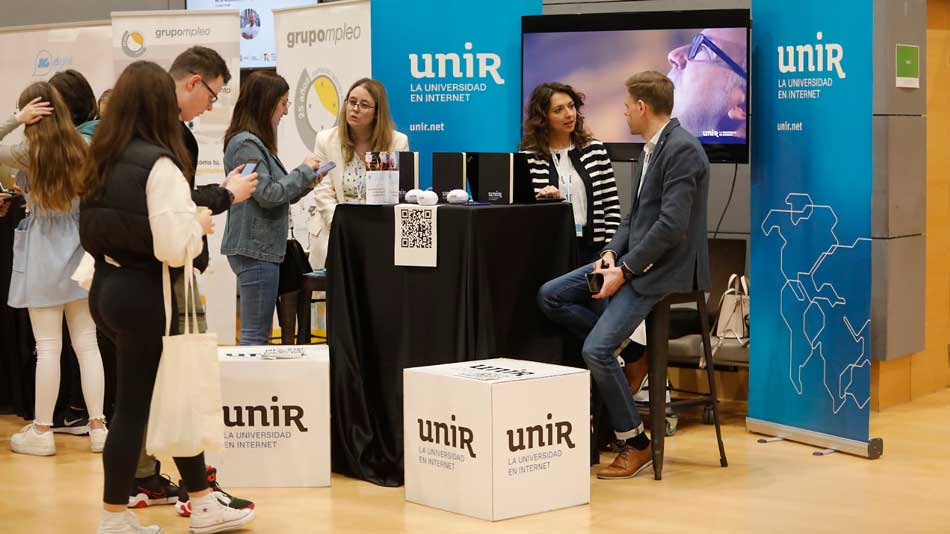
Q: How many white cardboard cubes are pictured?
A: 2